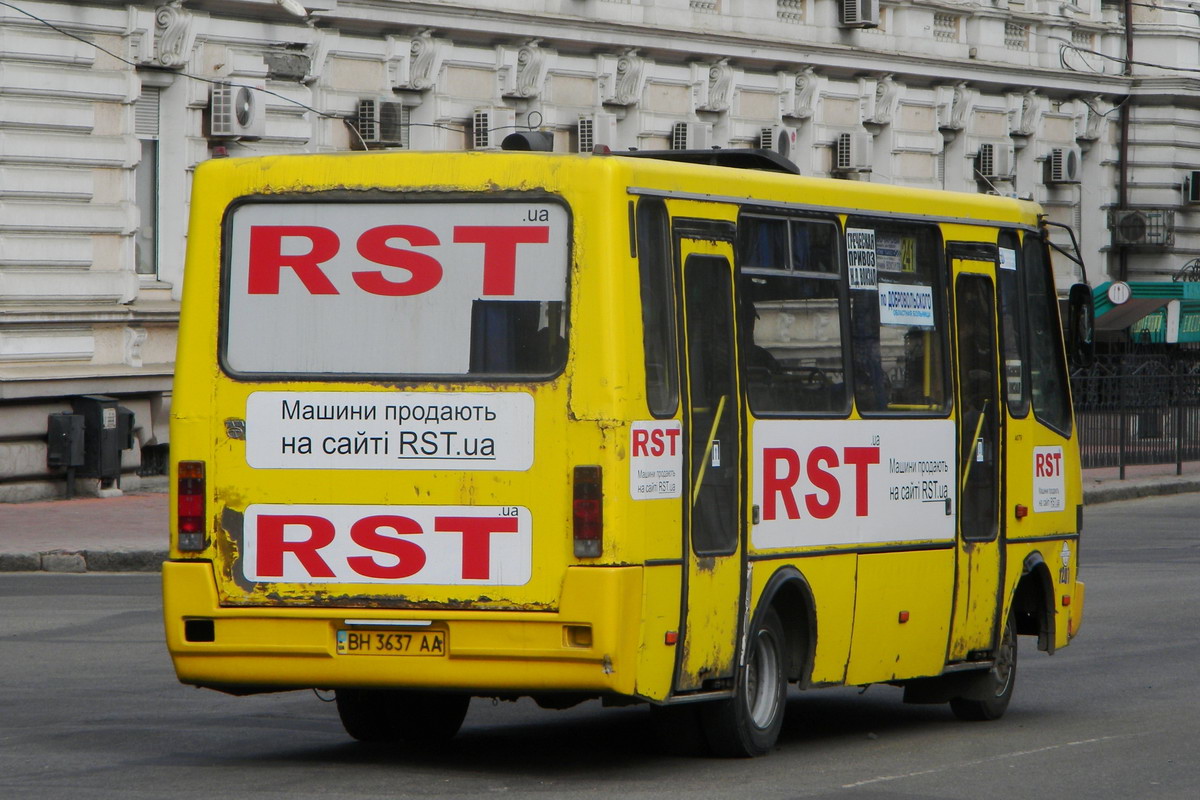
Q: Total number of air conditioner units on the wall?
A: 12